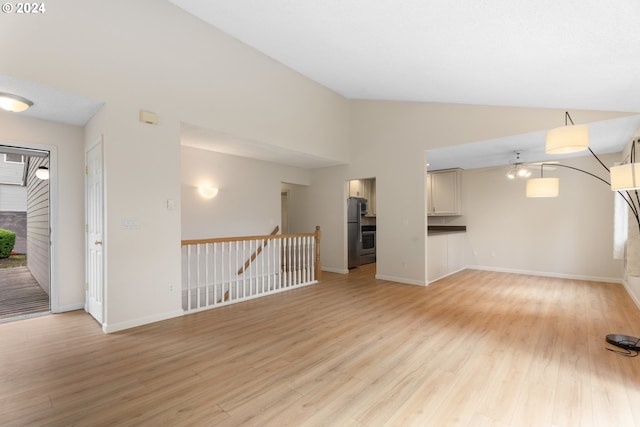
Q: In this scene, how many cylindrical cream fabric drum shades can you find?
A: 3